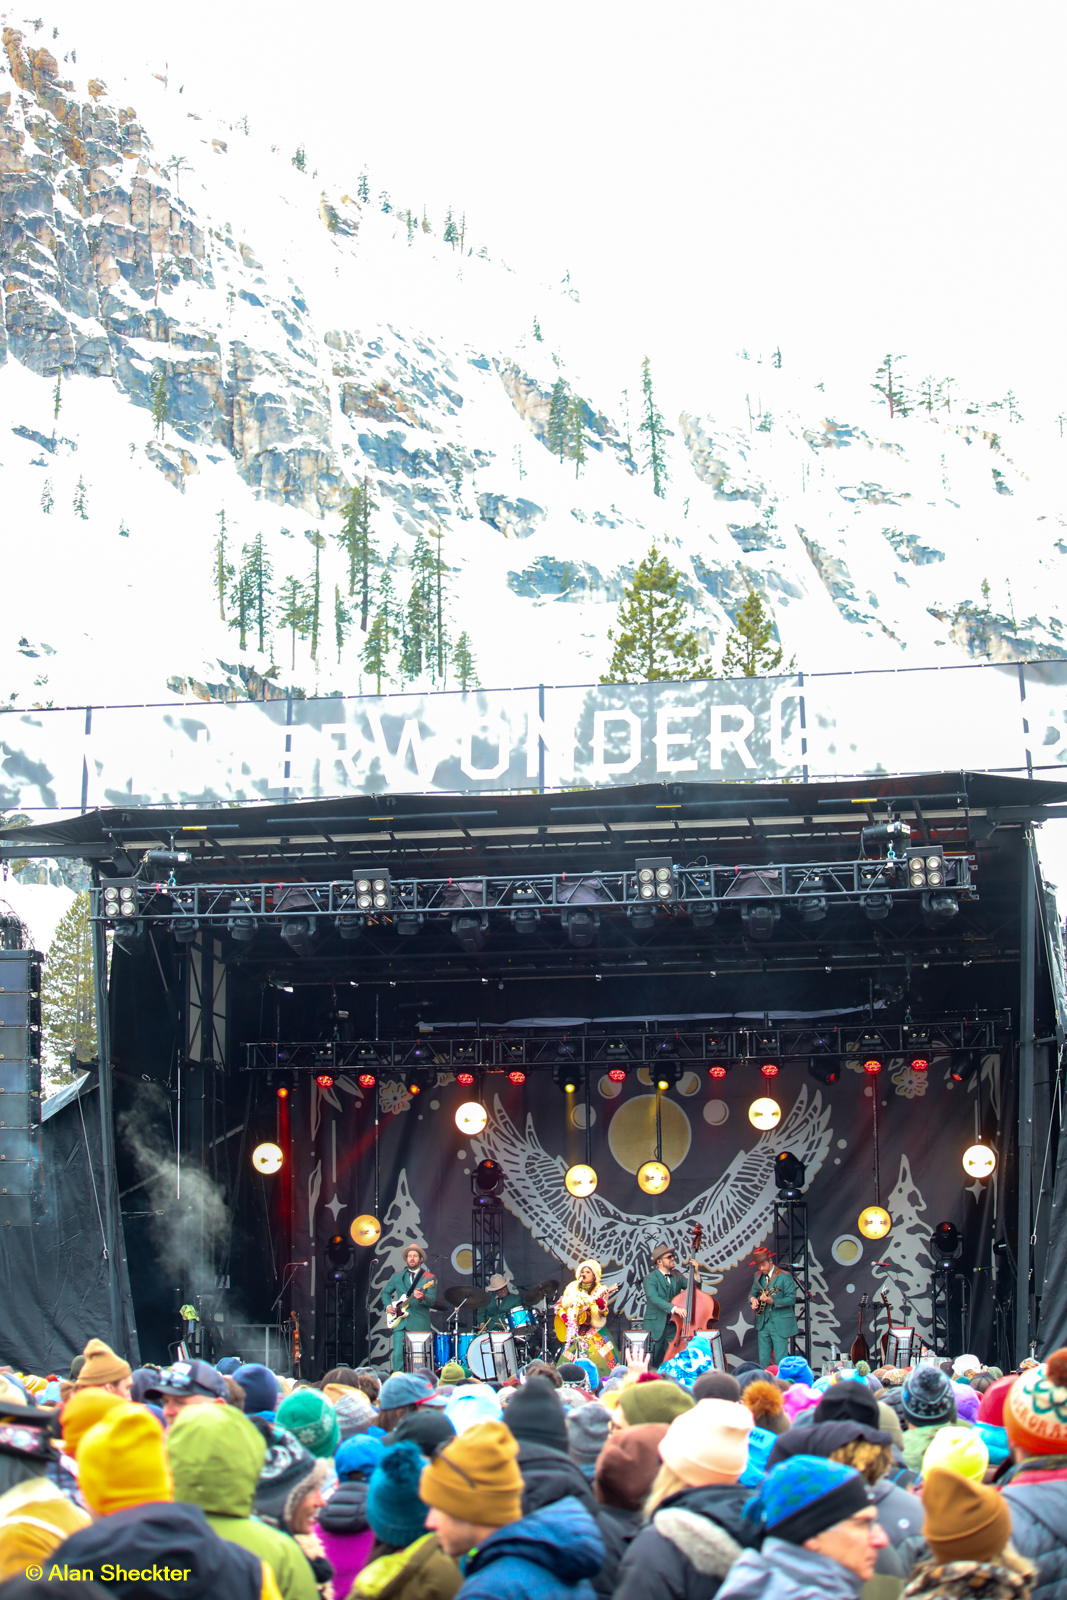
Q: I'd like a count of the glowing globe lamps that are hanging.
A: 8